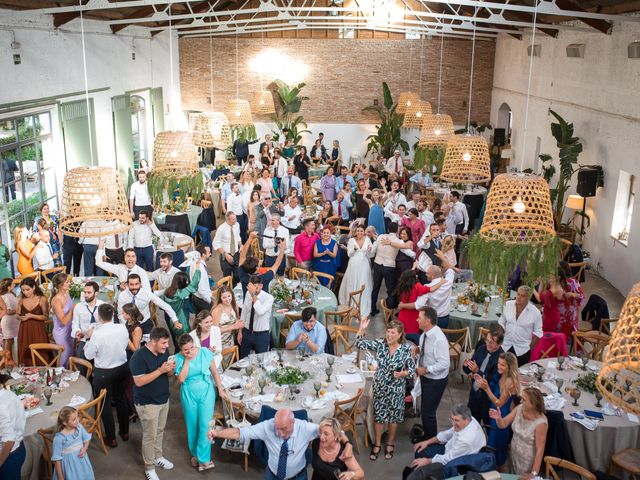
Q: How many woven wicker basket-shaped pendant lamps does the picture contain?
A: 11